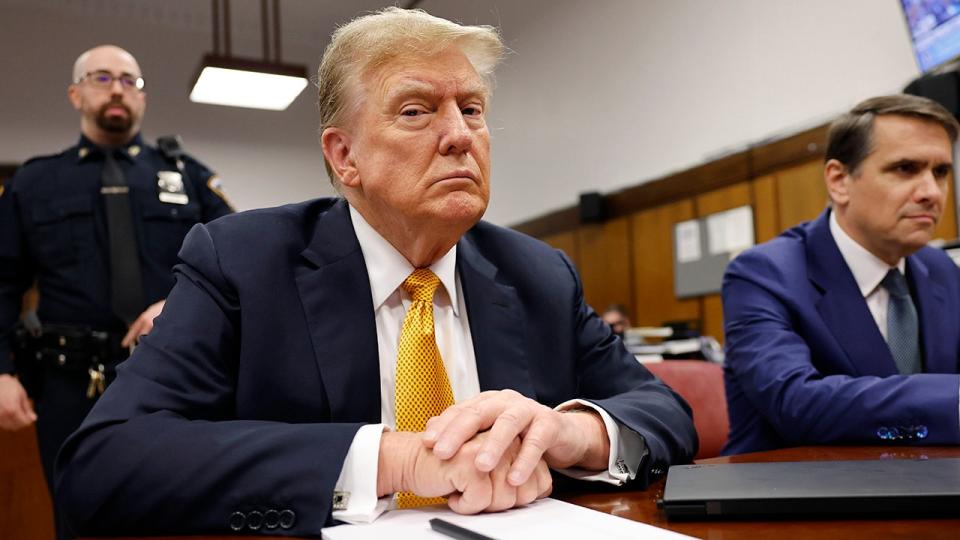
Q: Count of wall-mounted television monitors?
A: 1